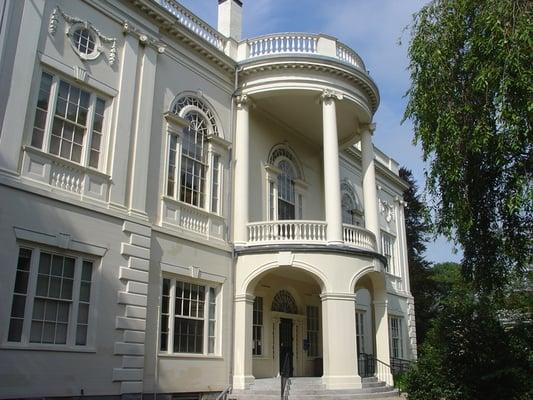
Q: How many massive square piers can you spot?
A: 3